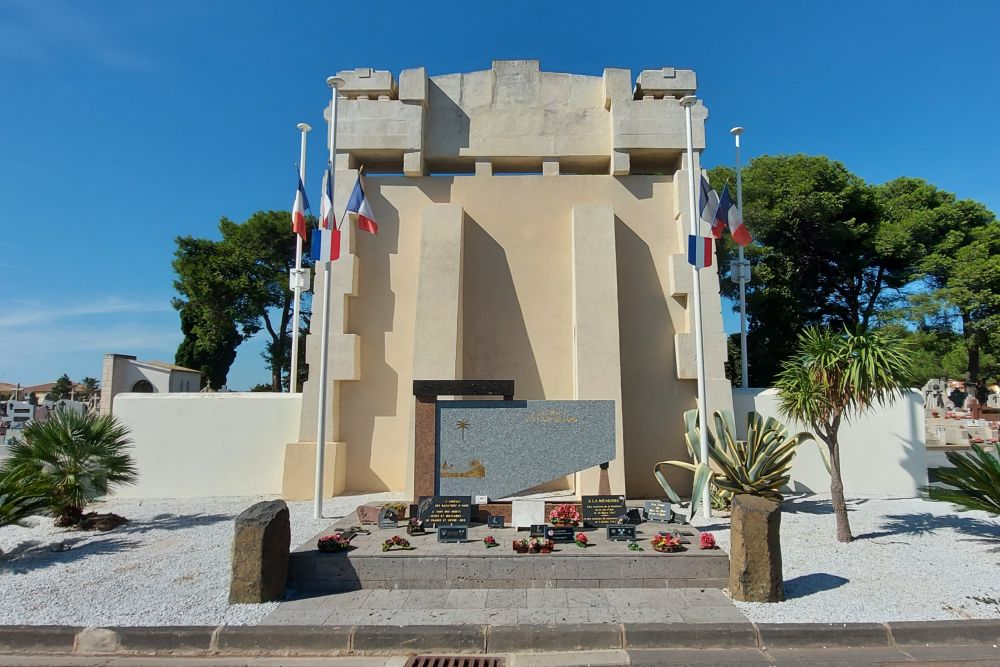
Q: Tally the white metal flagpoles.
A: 4